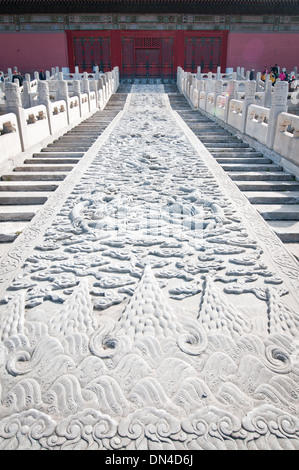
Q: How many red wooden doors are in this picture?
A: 3